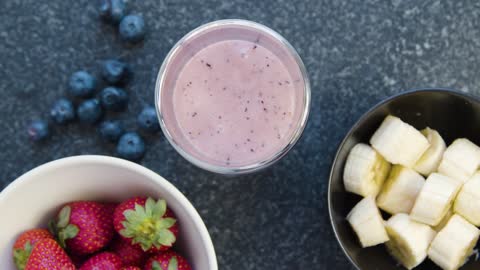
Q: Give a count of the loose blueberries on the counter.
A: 12